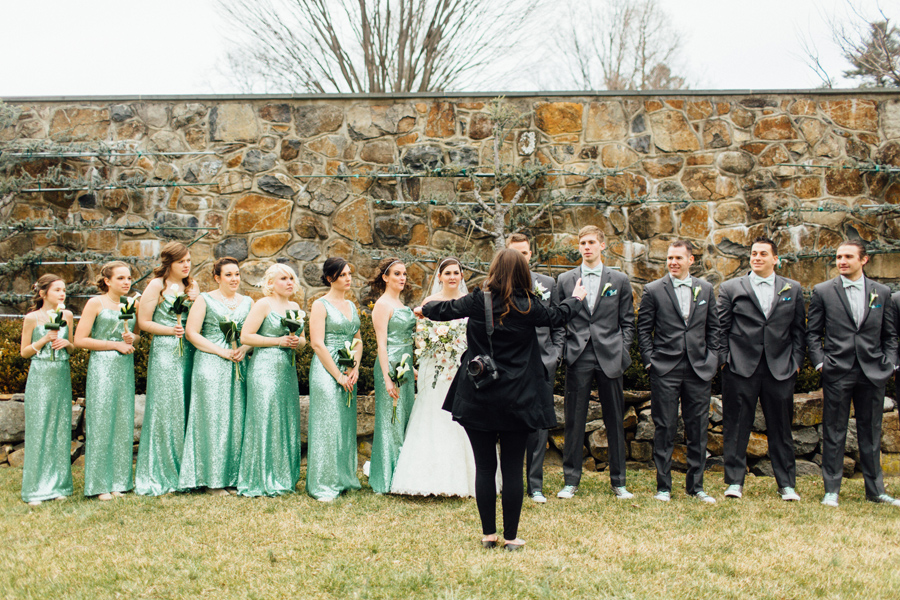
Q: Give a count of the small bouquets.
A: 7